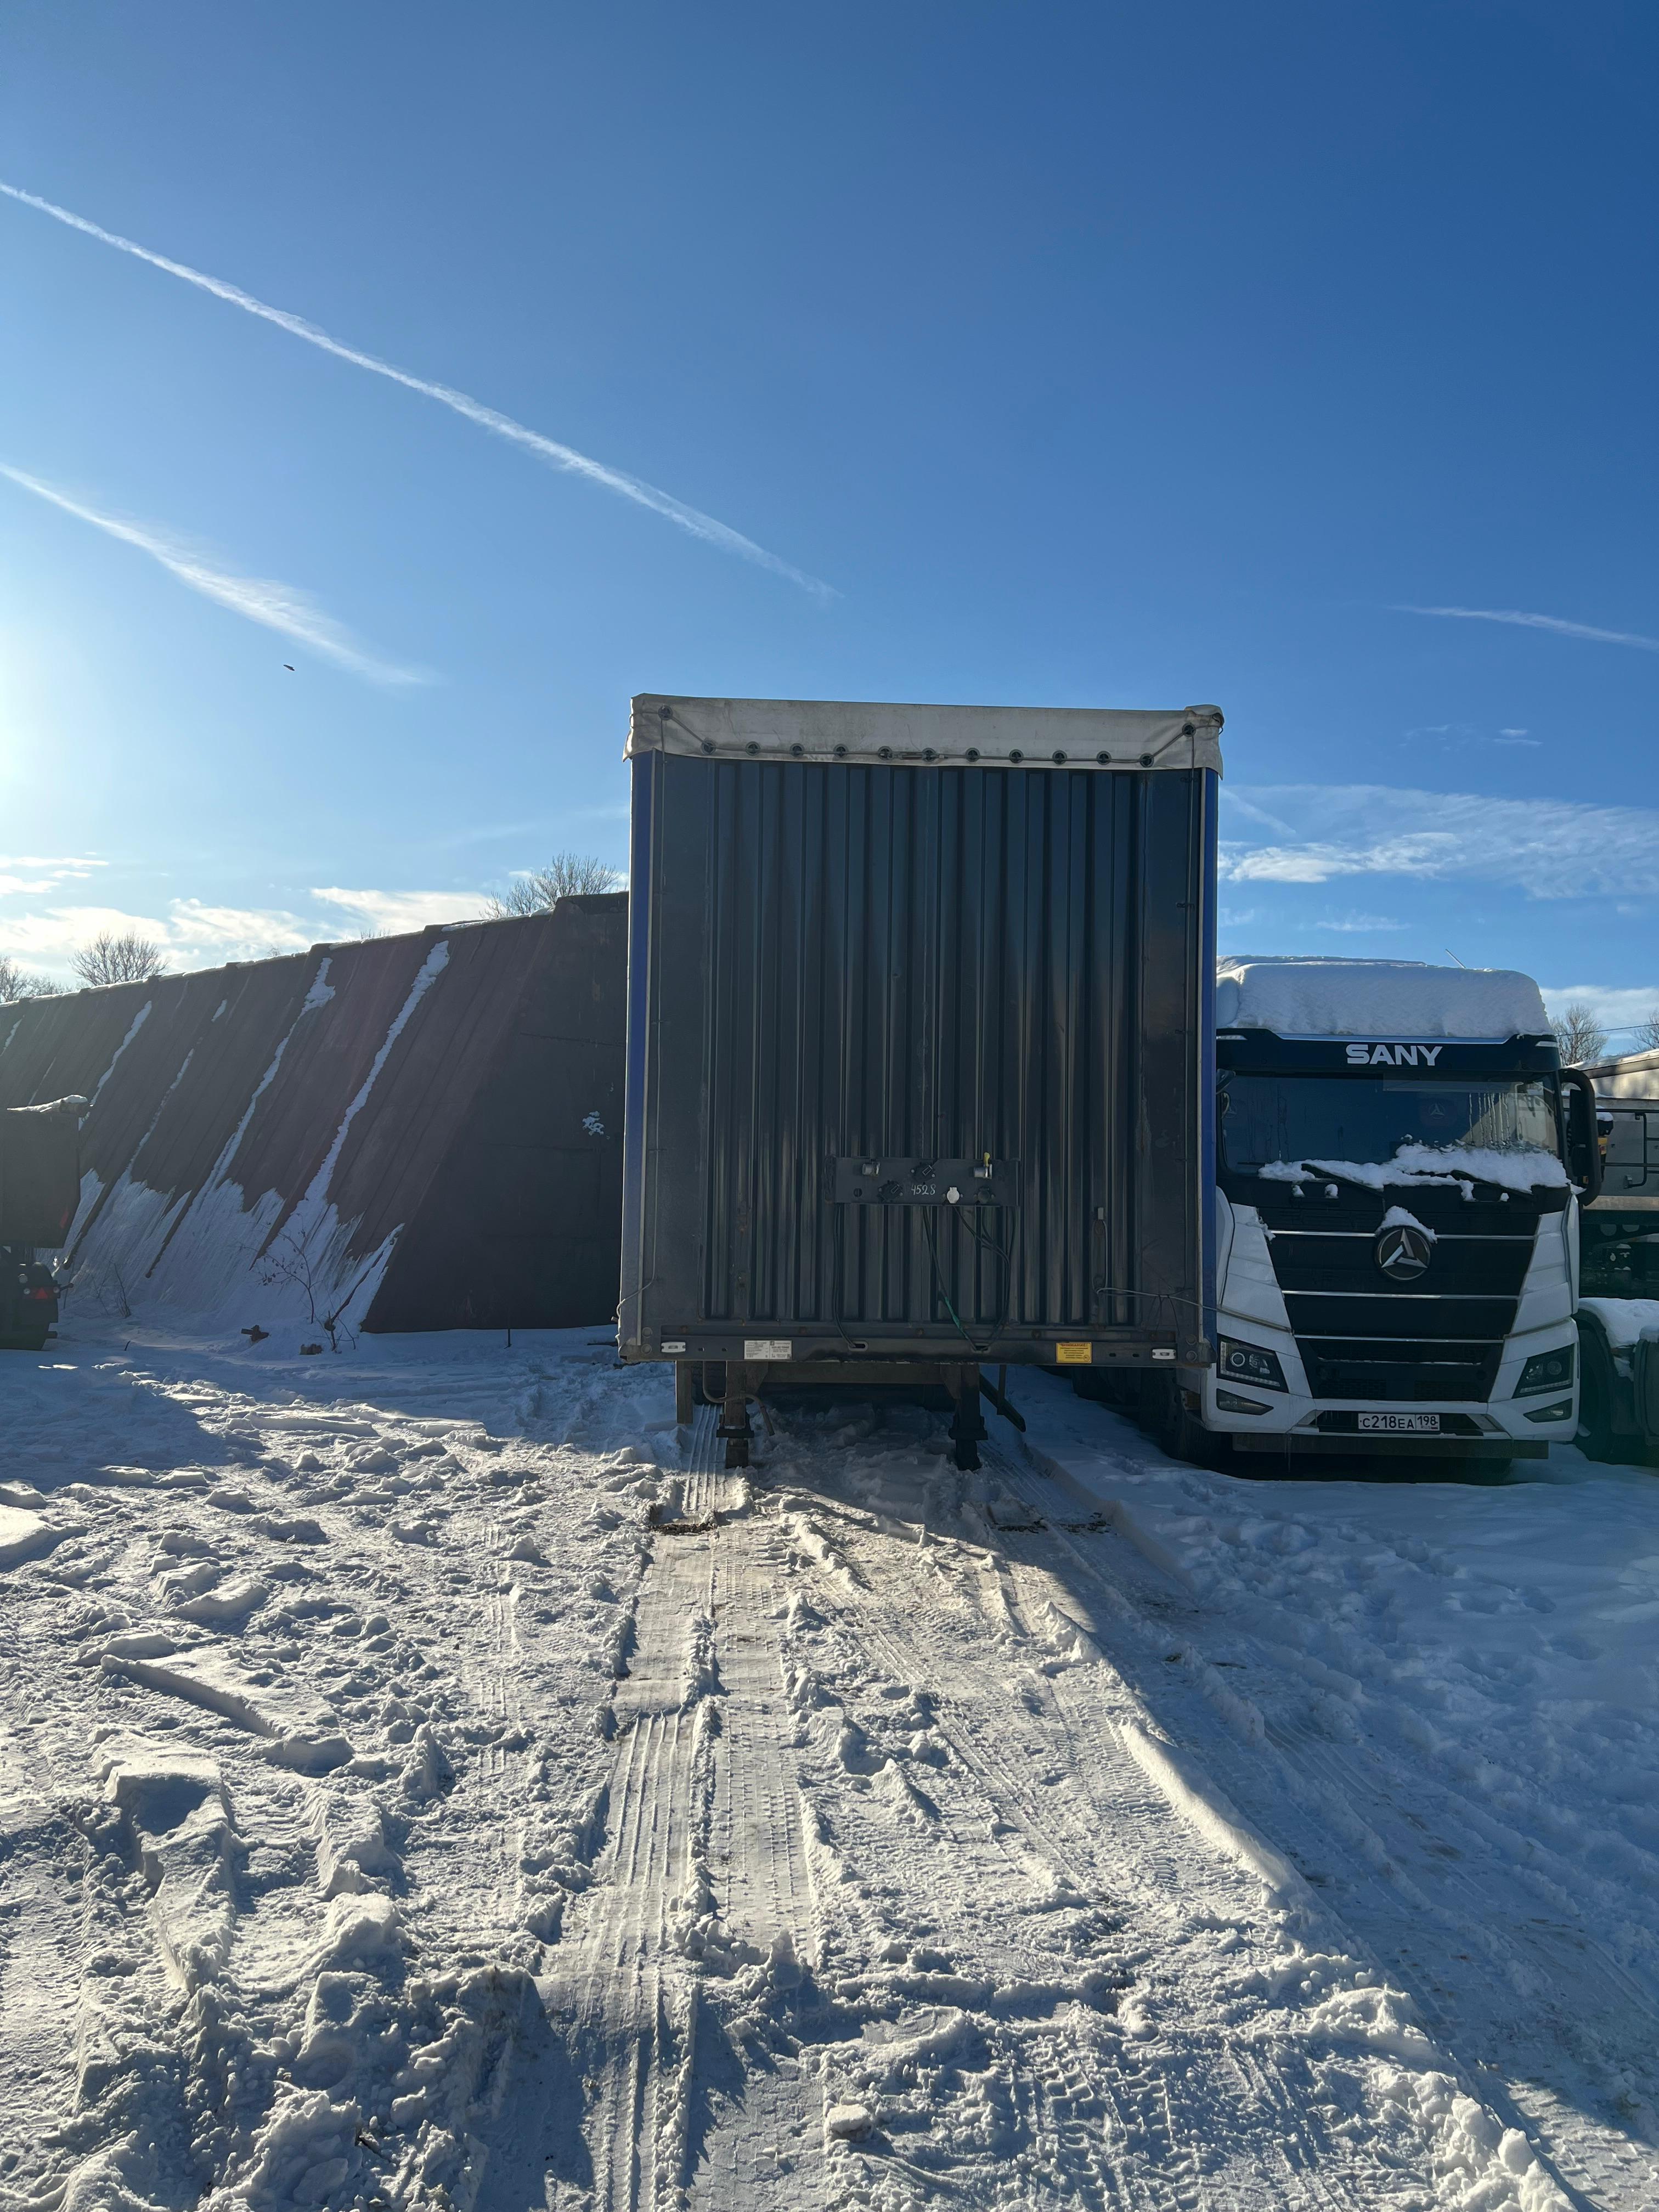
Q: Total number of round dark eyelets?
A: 13